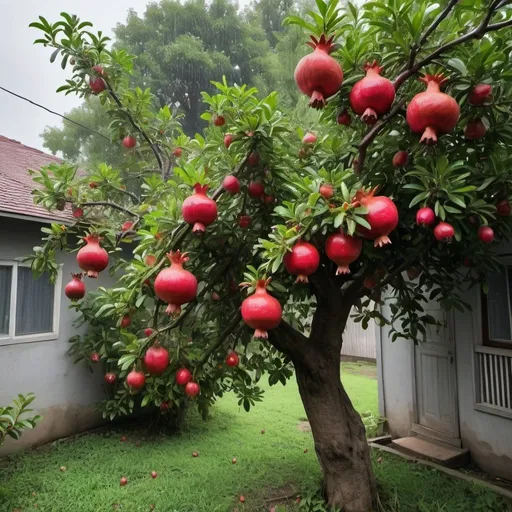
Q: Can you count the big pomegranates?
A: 10